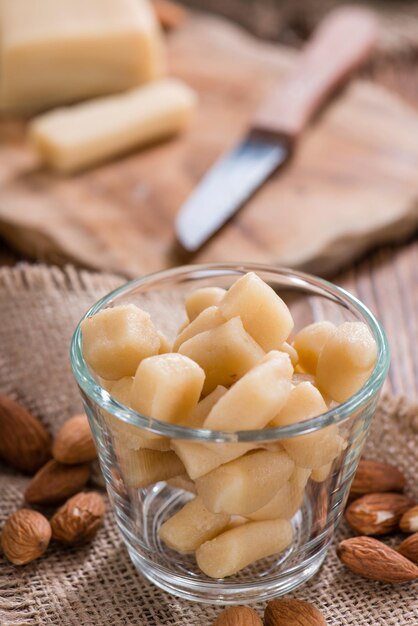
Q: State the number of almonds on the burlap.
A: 12